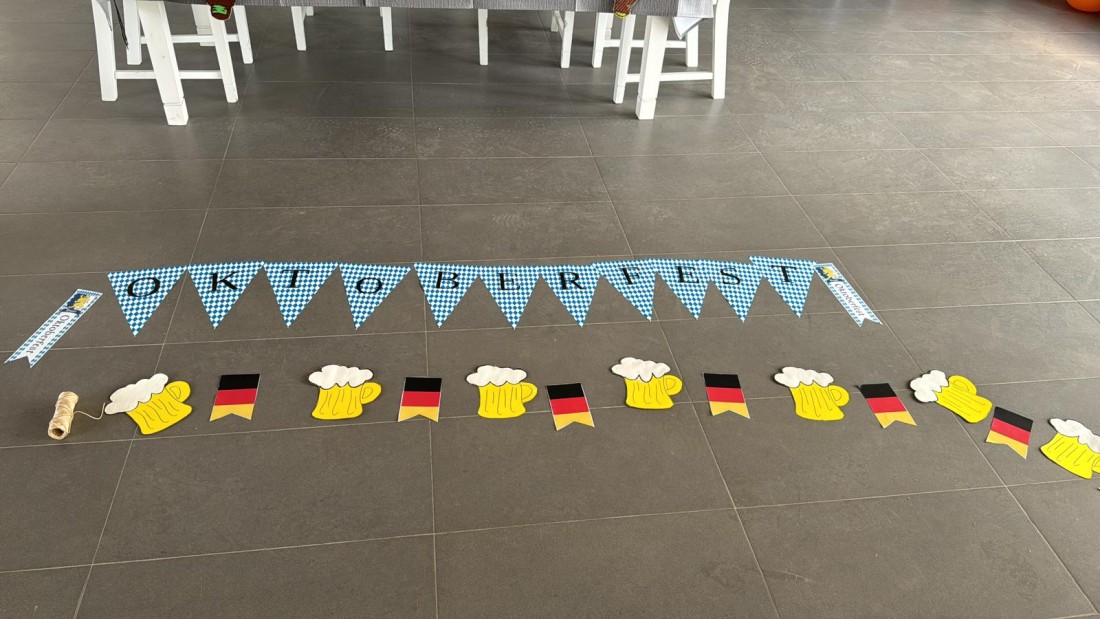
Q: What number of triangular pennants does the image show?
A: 11